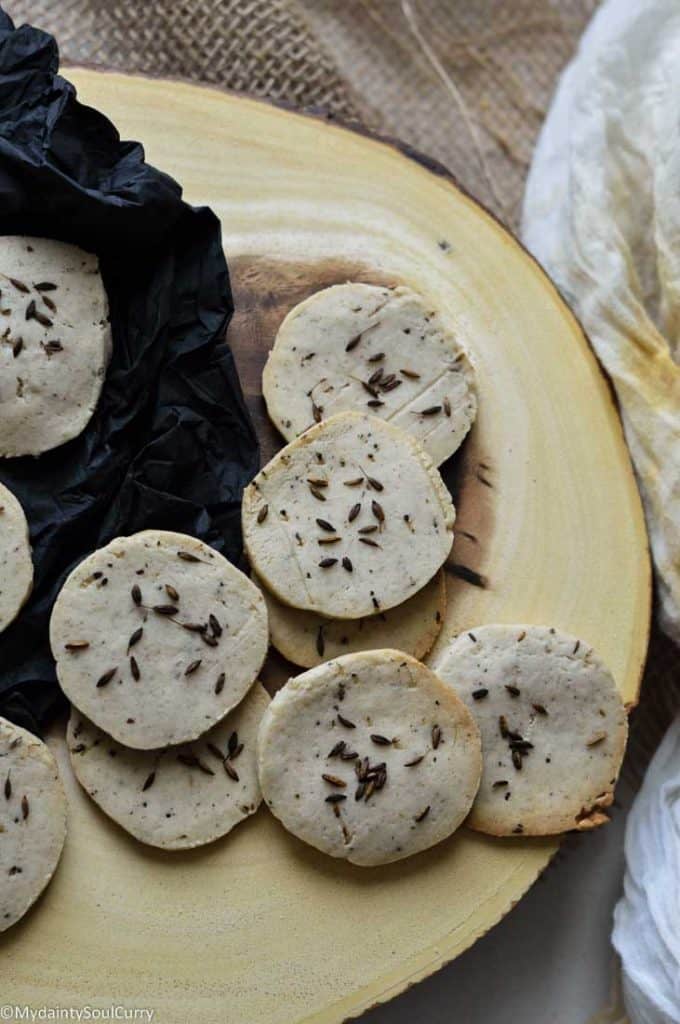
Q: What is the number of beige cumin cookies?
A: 10